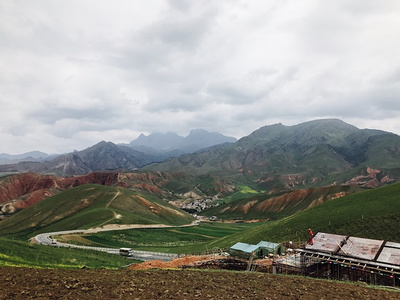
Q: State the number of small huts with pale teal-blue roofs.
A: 2